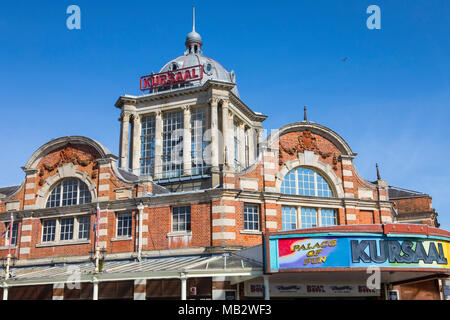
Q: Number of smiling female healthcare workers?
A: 0